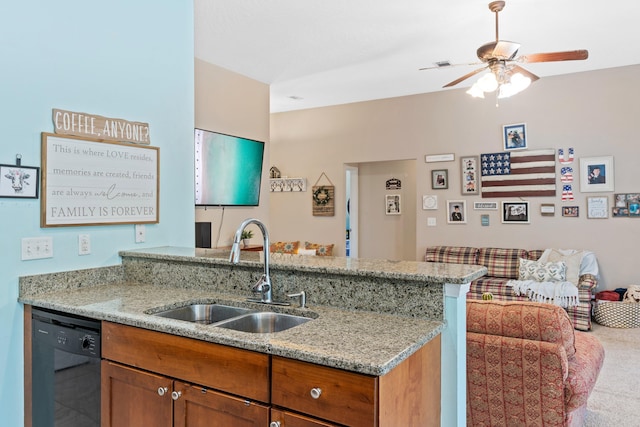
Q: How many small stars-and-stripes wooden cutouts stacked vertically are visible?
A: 3